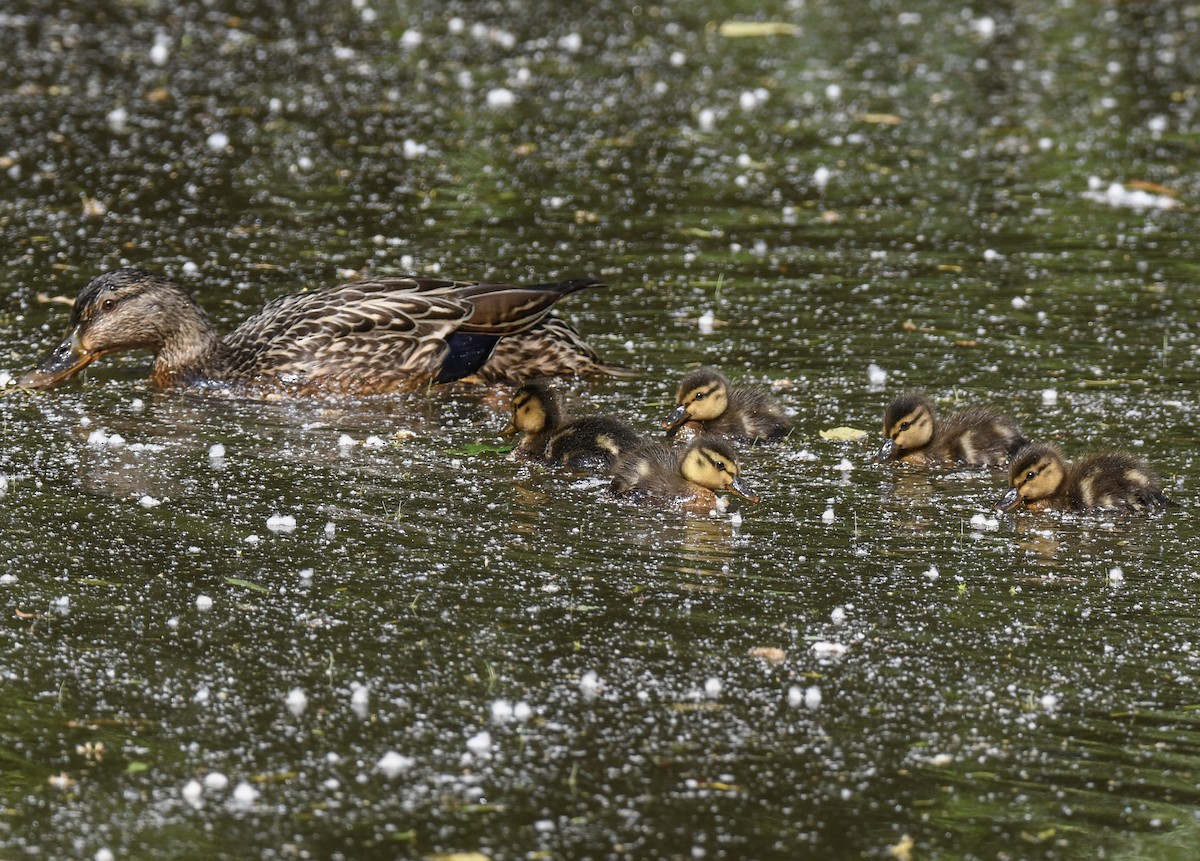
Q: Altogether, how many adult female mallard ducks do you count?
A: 1